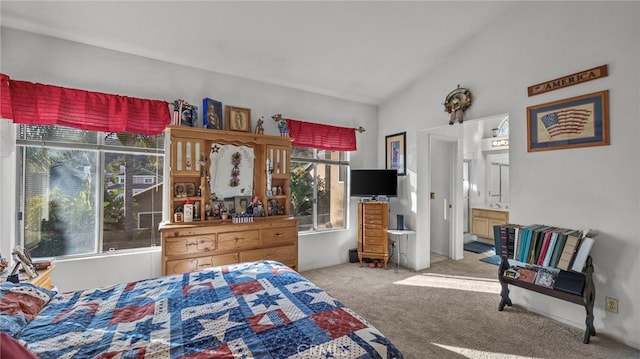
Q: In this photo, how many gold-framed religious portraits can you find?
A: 1